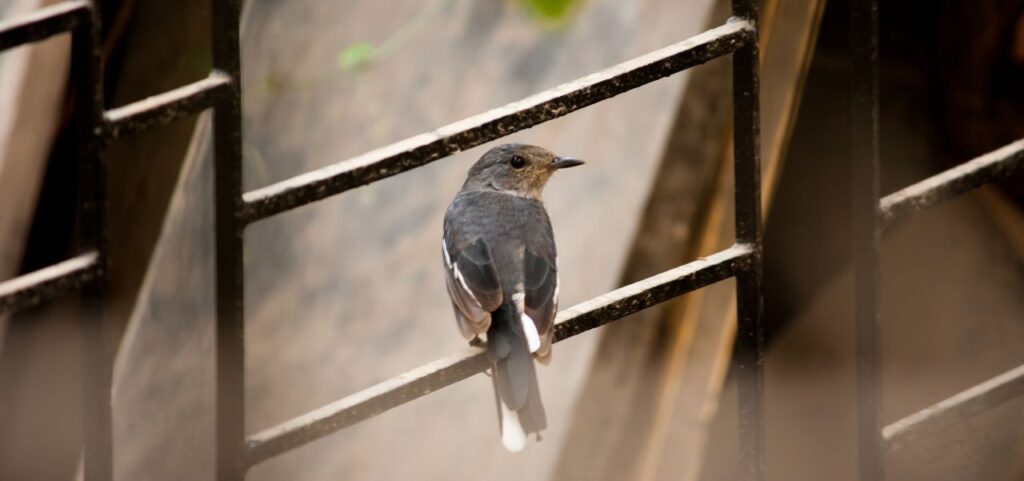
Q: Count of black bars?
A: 11